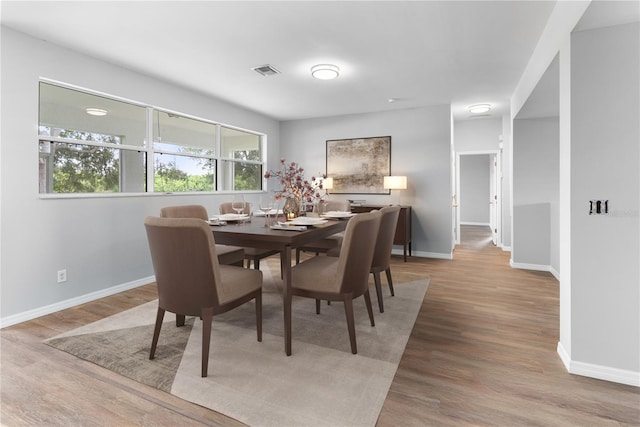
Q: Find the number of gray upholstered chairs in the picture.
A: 6